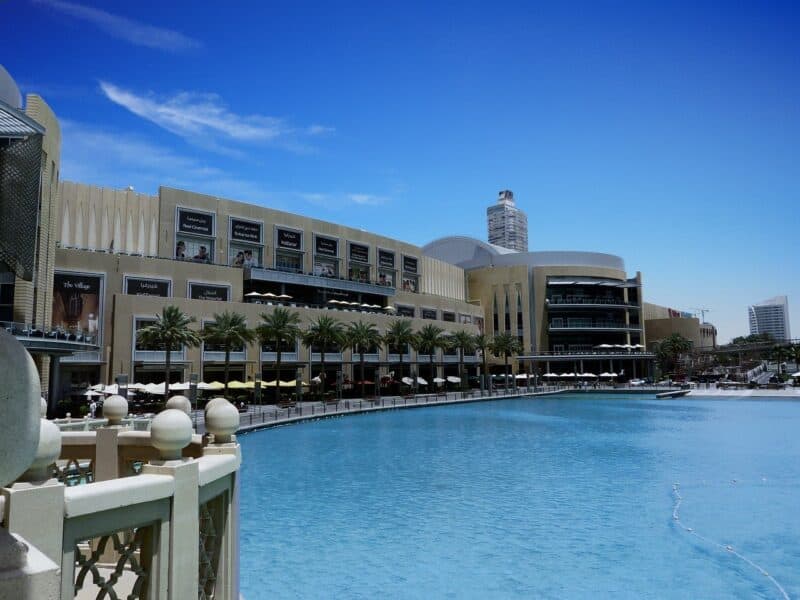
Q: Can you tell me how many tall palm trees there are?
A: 10